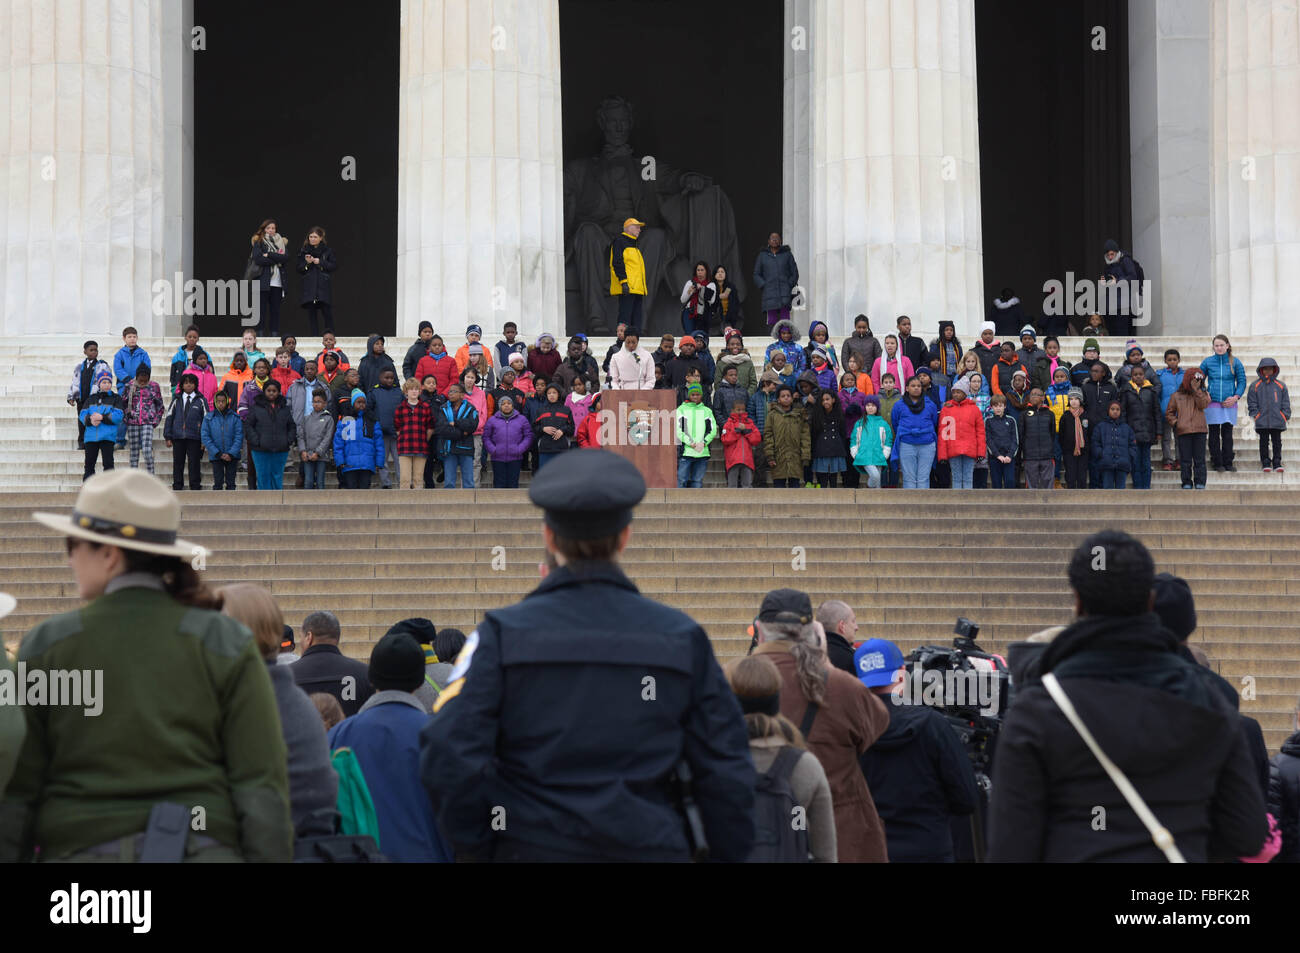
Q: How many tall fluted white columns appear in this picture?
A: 4